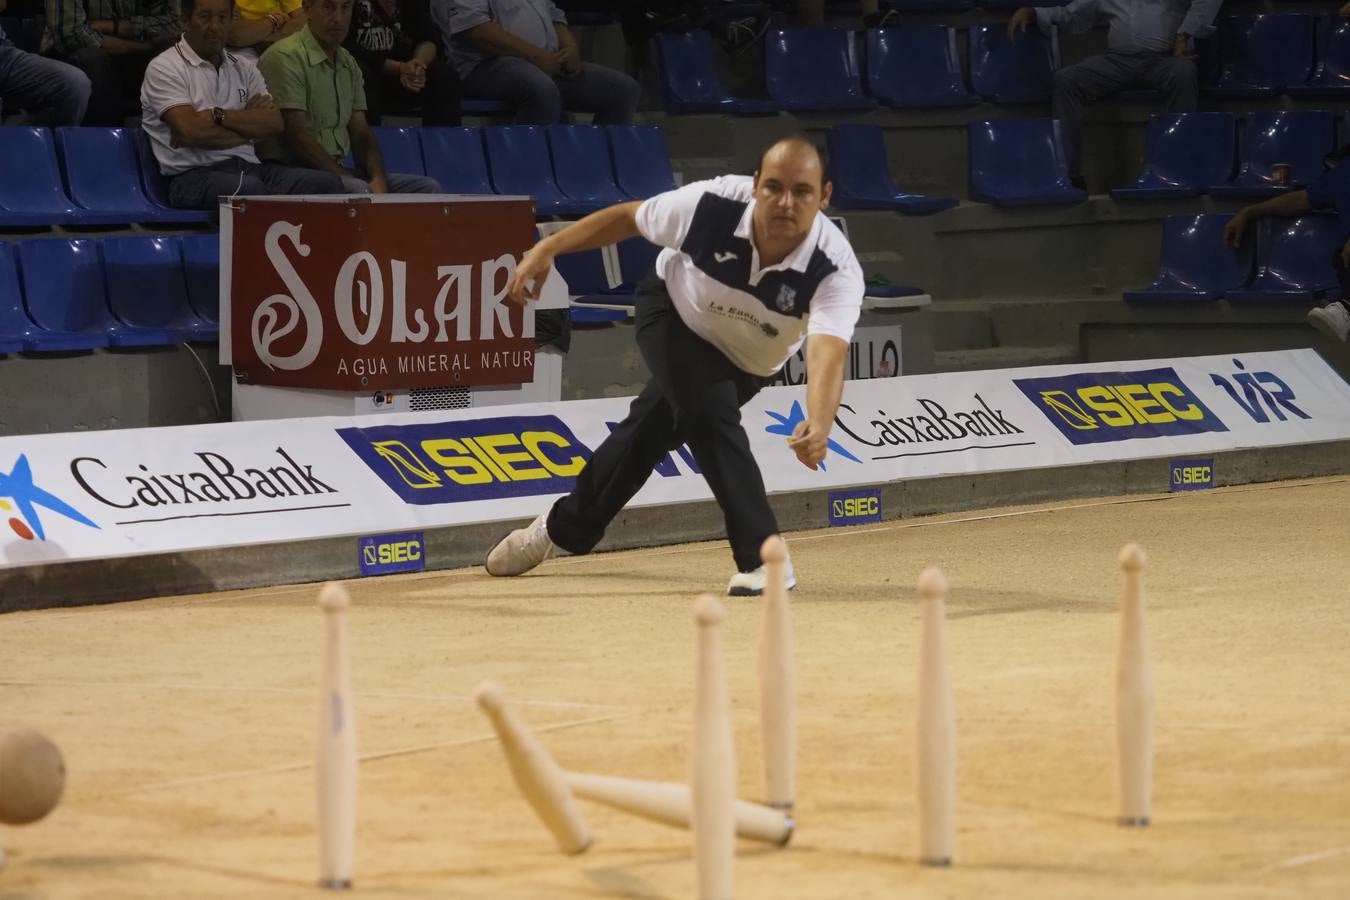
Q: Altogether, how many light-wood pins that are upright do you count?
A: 5